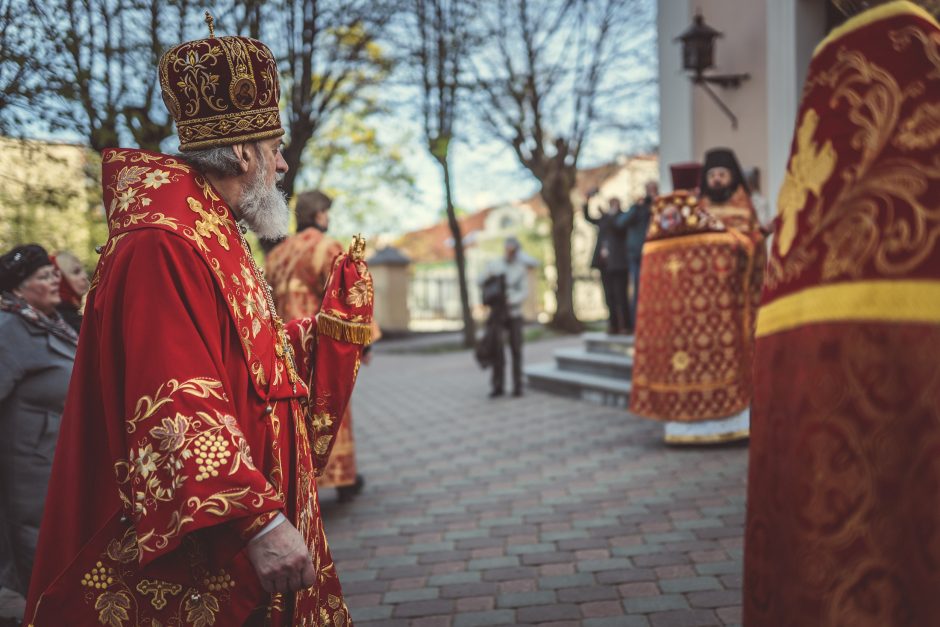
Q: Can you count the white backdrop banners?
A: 0